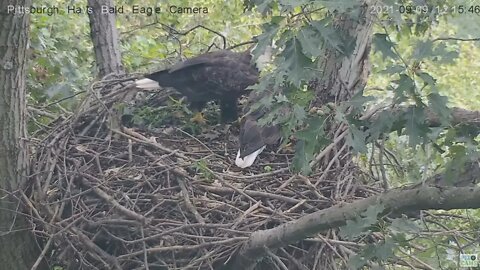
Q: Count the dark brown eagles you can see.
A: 2